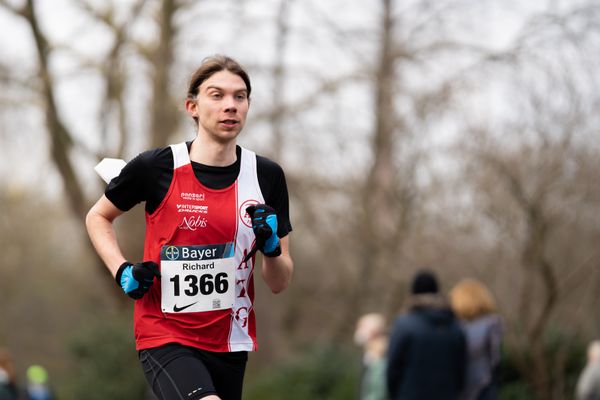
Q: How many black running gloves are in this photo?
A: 2